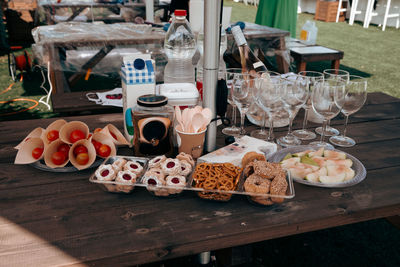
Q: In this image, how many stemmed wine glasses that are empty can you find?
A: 9